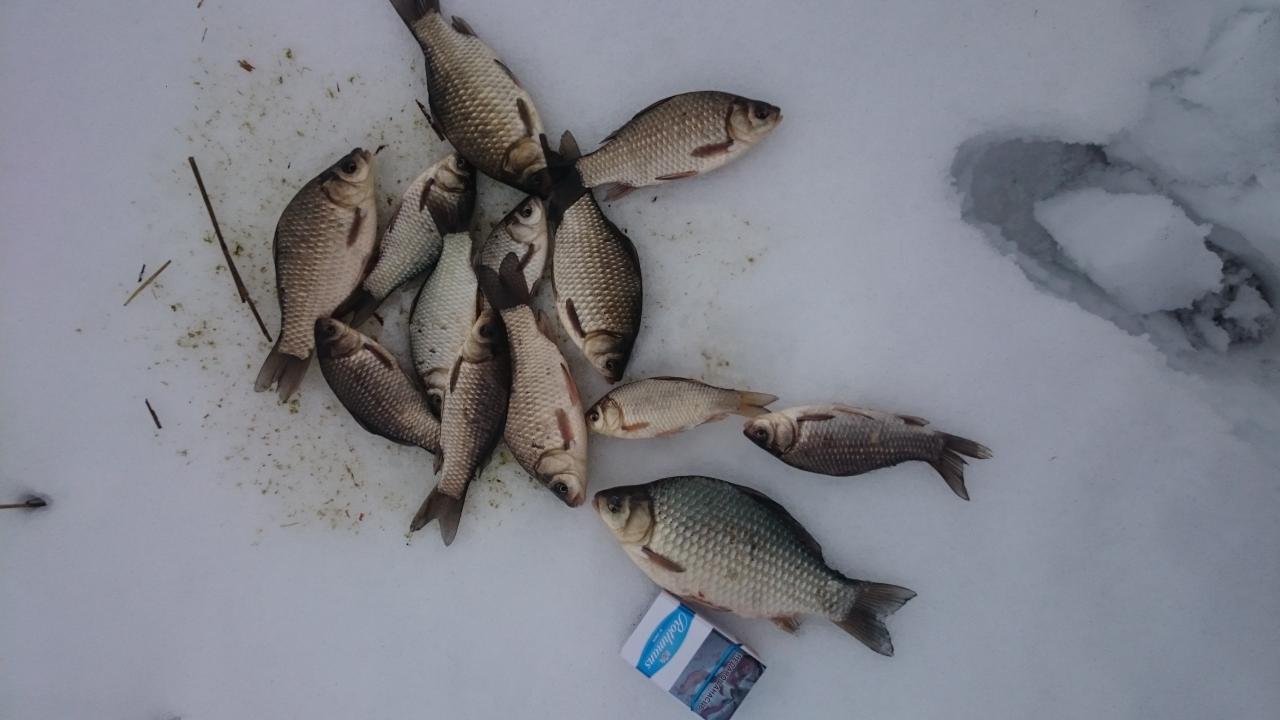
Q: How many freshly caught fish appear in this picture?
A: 13